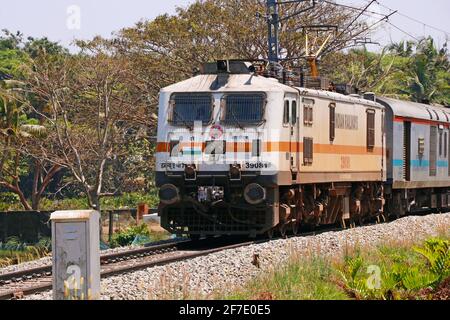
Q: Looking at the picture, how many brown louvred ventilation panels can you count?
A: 4